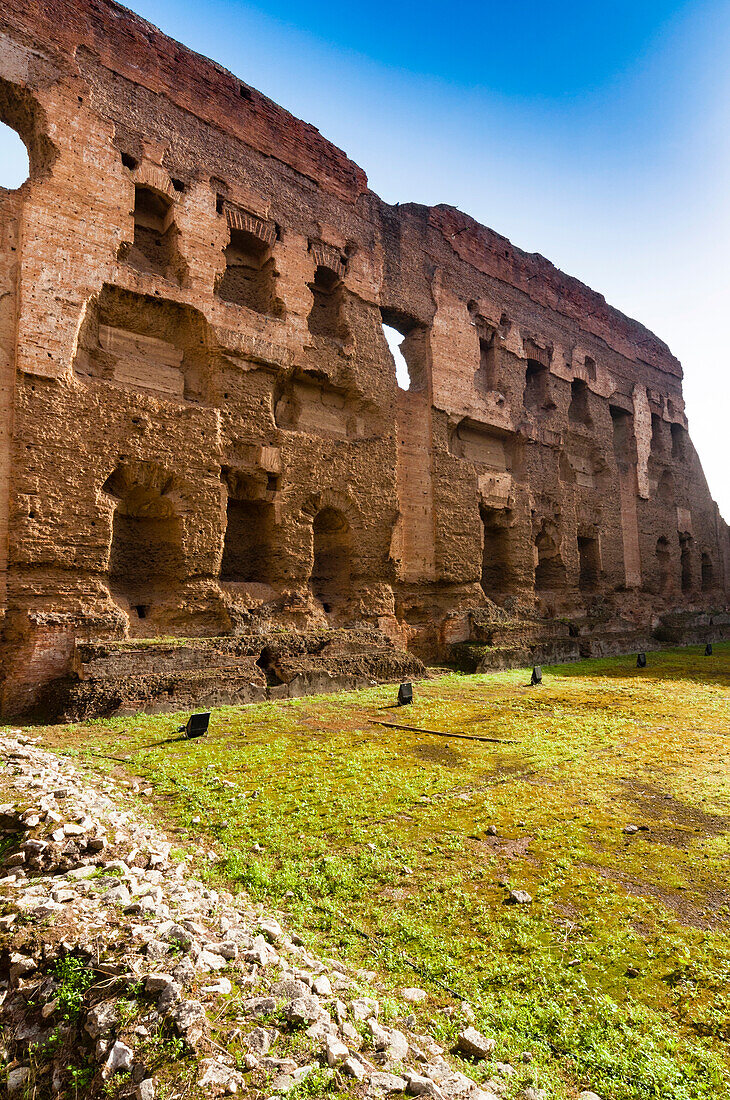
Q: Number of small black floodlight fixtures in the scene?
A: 5